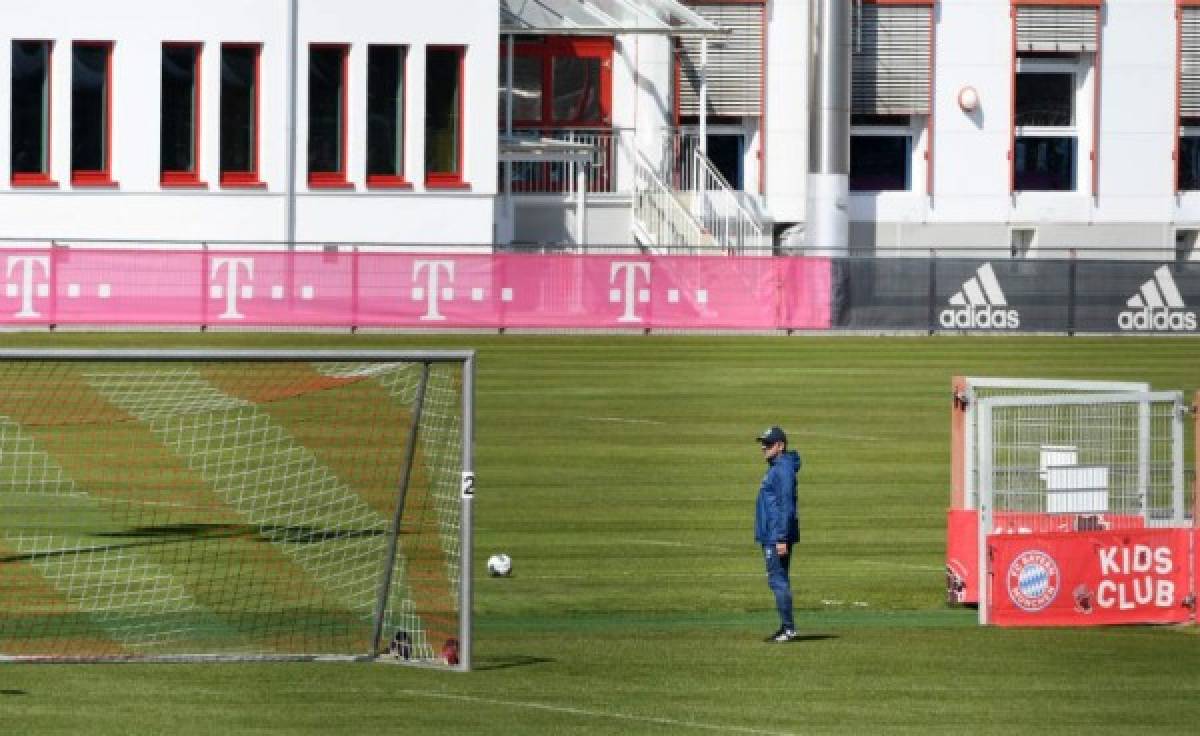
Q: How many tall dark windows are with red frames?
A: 7